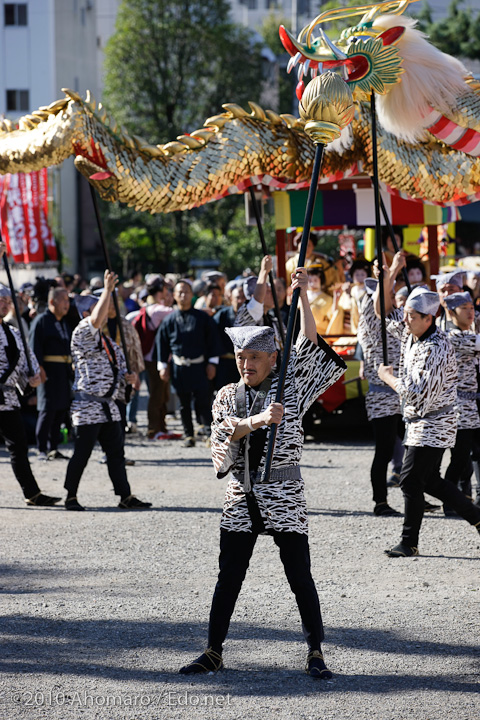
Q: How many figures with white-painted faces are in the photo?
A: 3